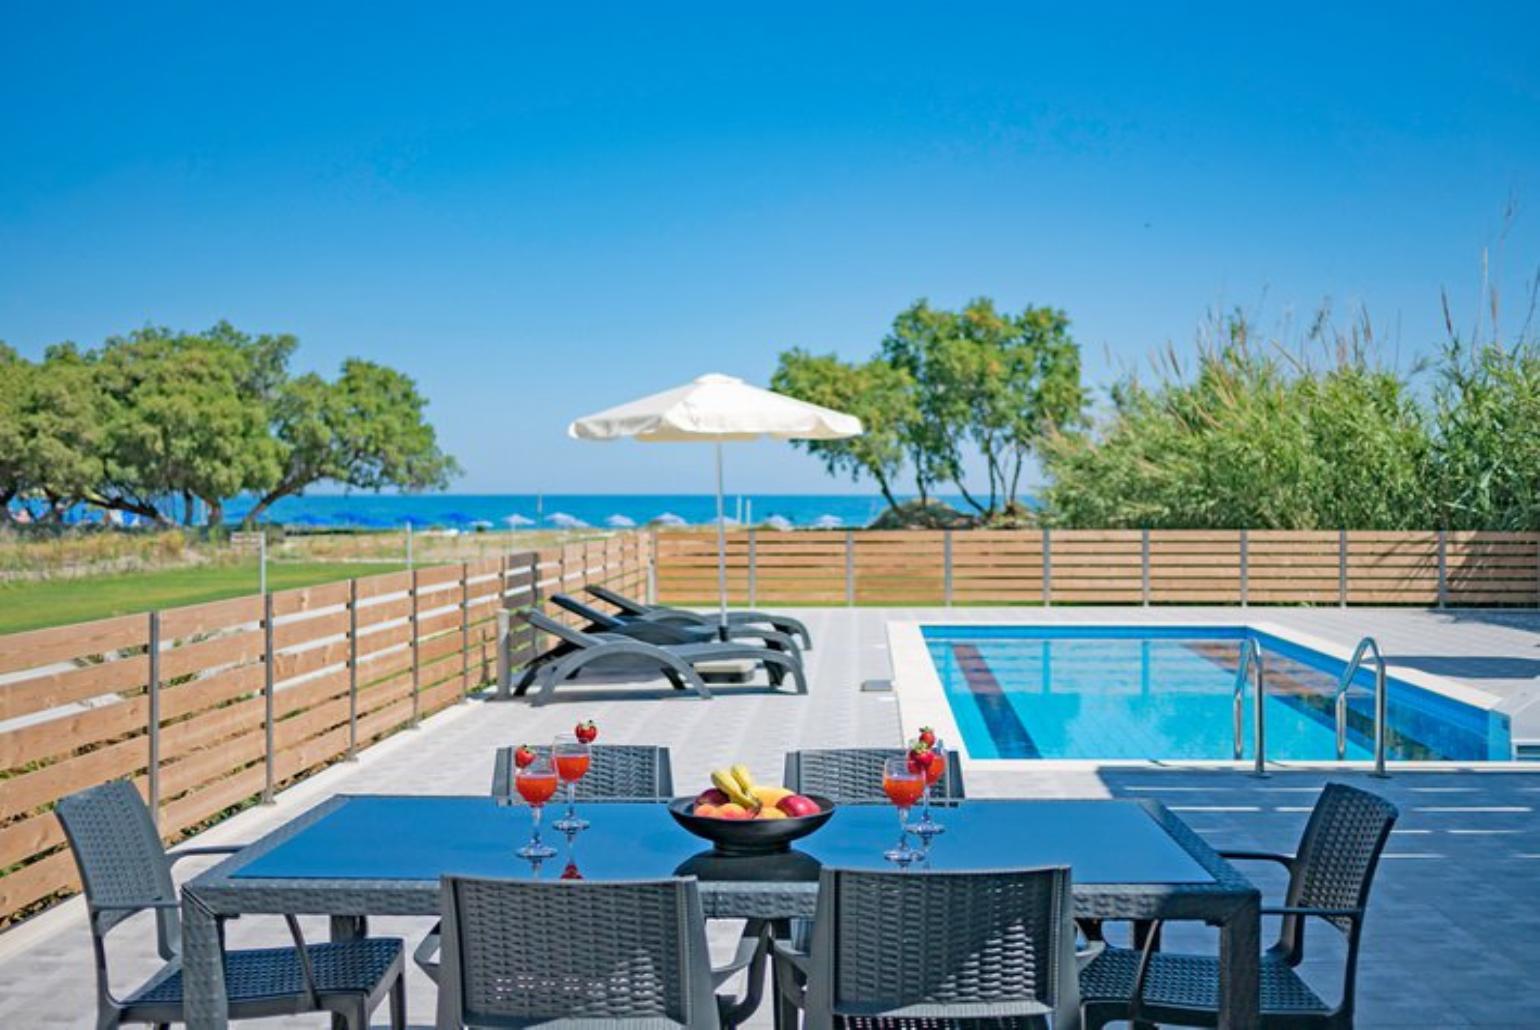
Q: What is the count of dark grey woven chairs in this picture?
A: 6